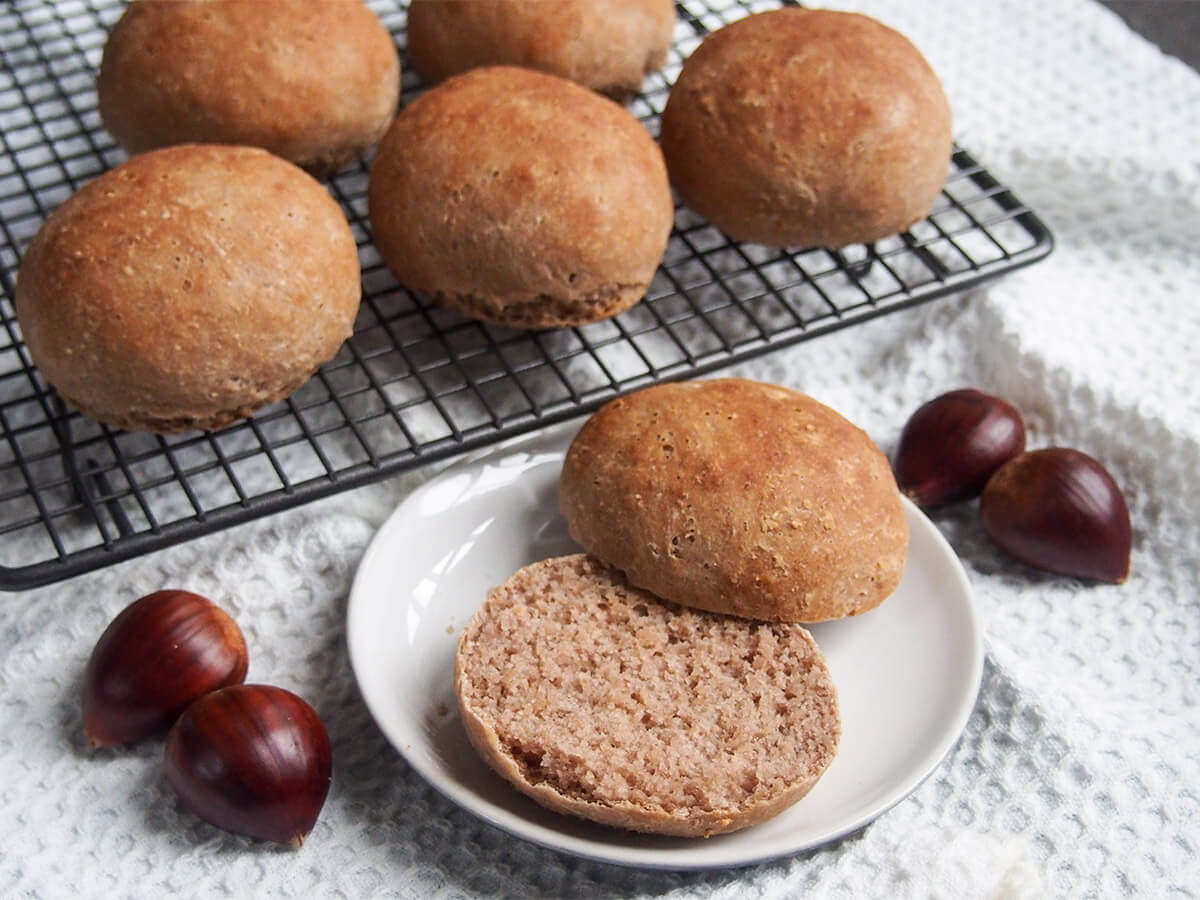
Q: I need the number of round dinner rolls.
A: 6